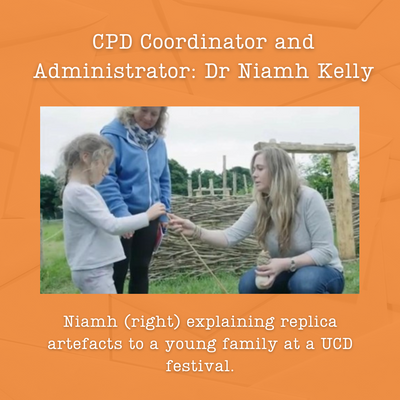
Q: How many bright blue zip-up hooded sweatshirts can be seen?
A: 1